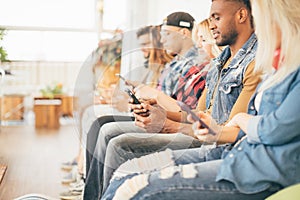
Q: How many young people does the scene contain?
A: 6